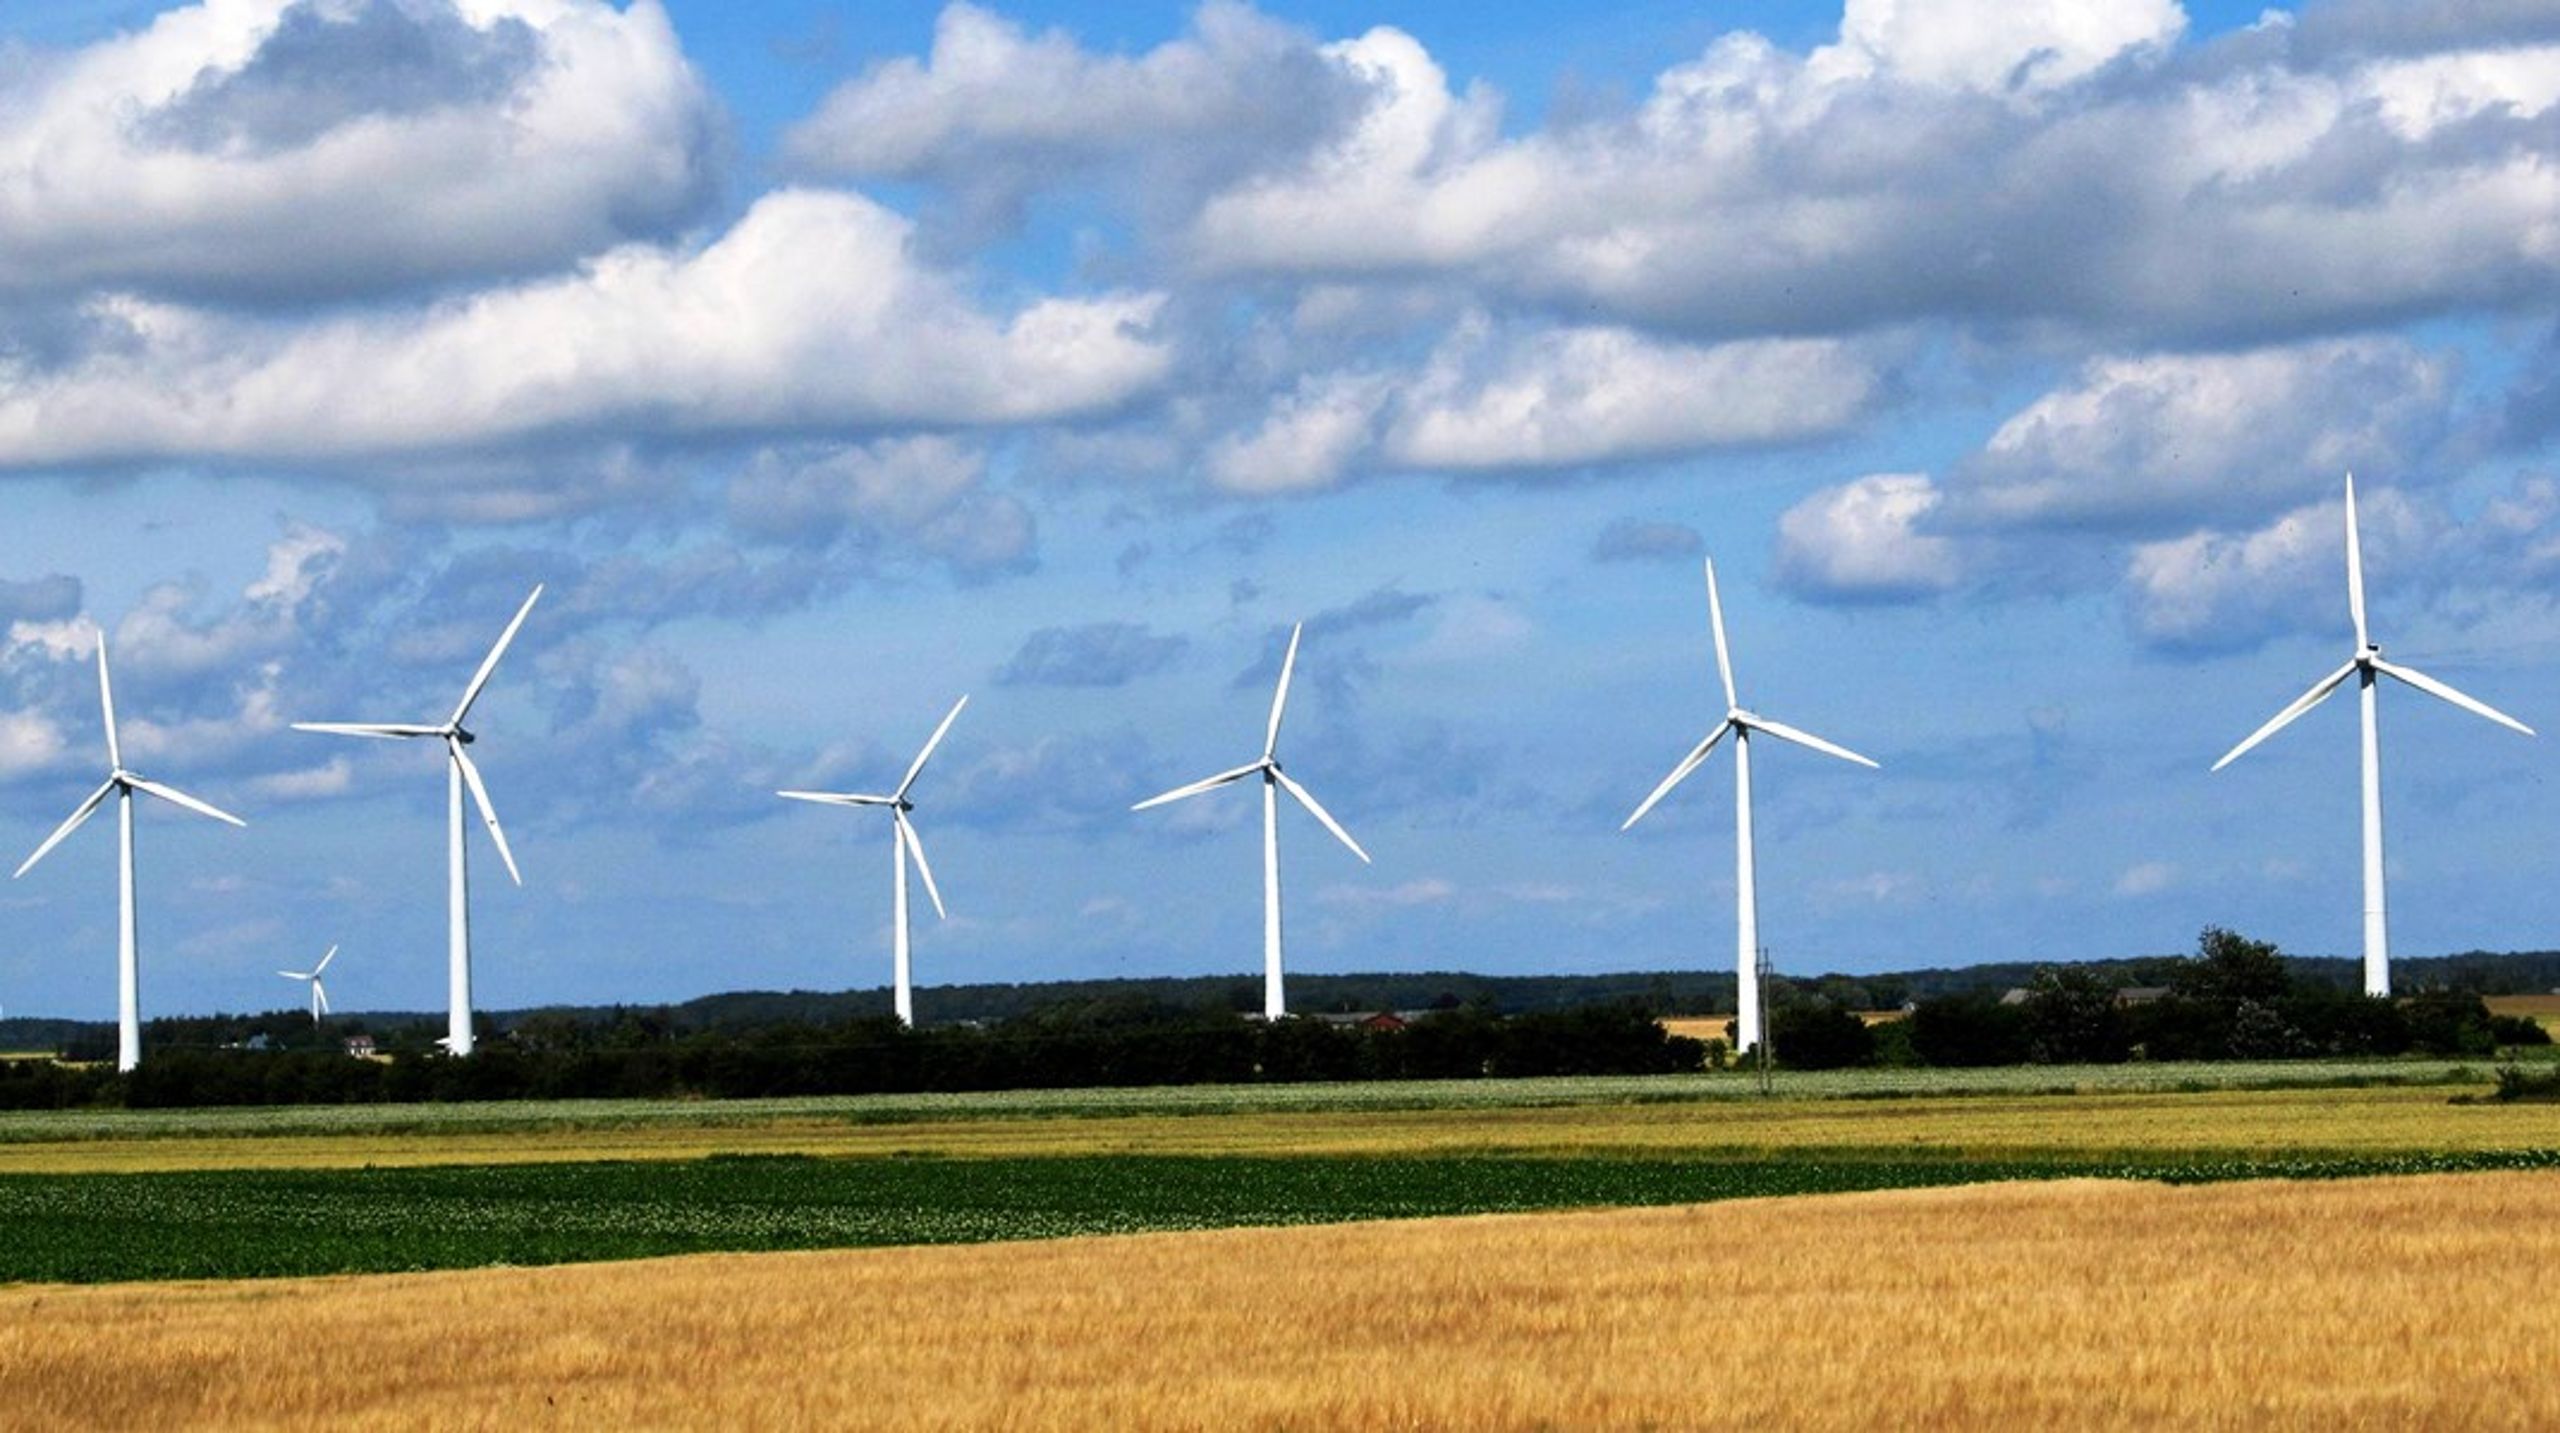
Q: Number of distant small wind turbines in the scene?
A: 1